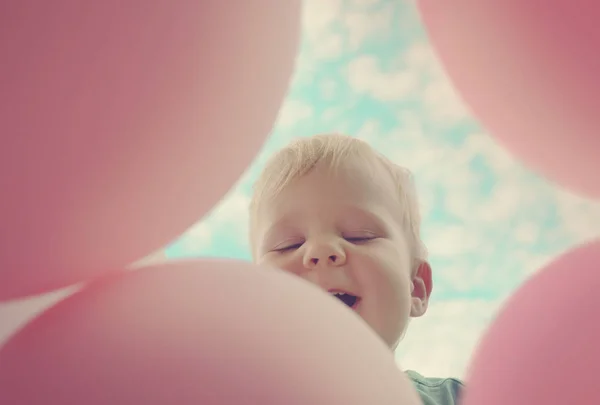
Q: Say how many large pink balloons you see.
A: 4